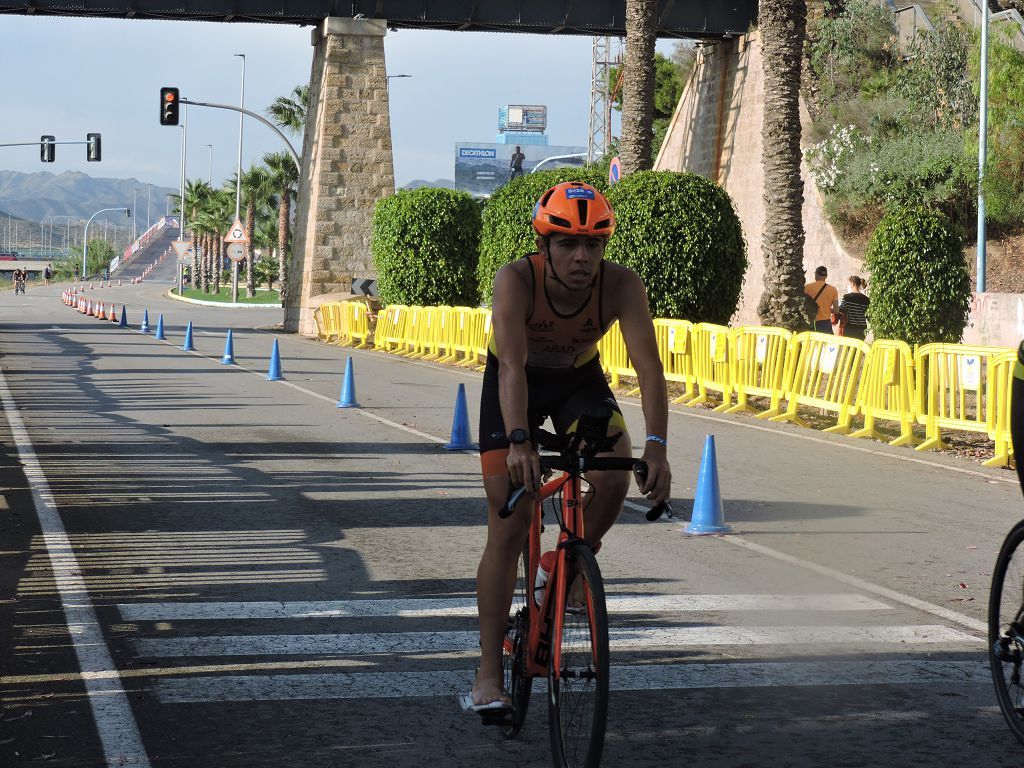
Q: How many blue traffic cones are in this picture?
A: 9